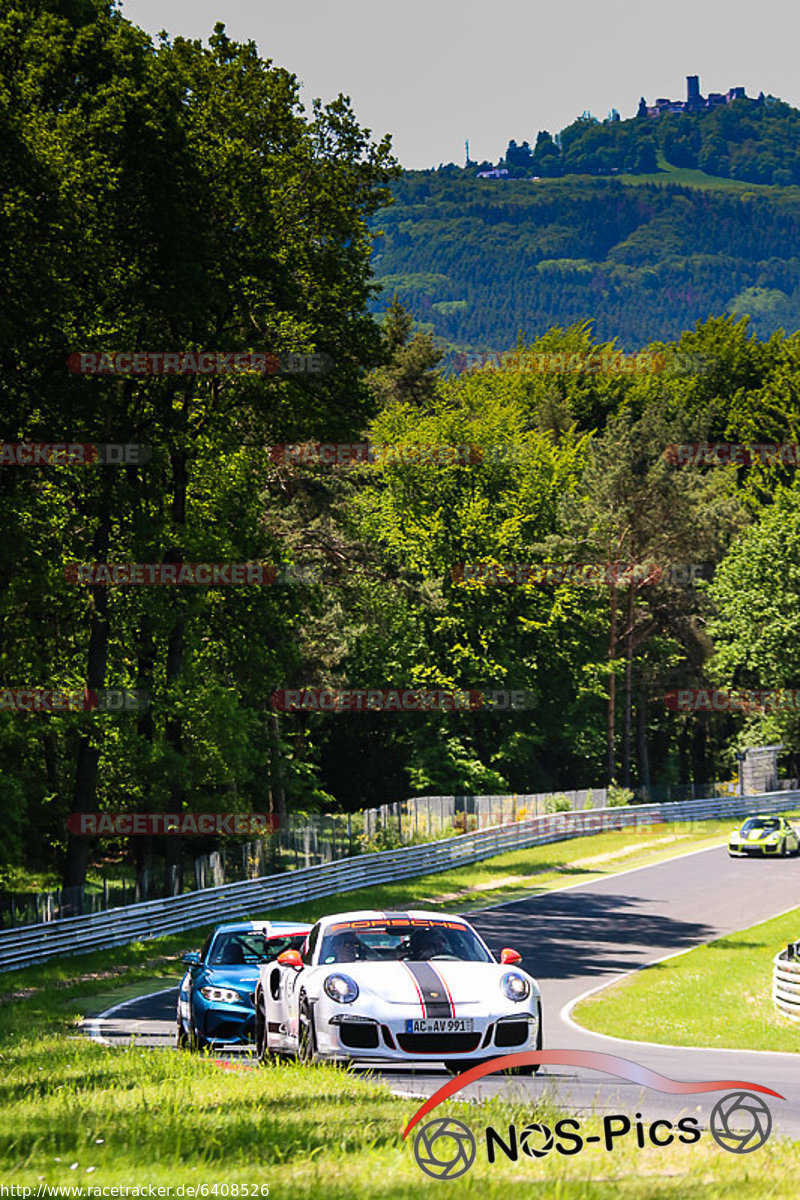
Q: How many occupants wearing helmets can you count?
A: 2